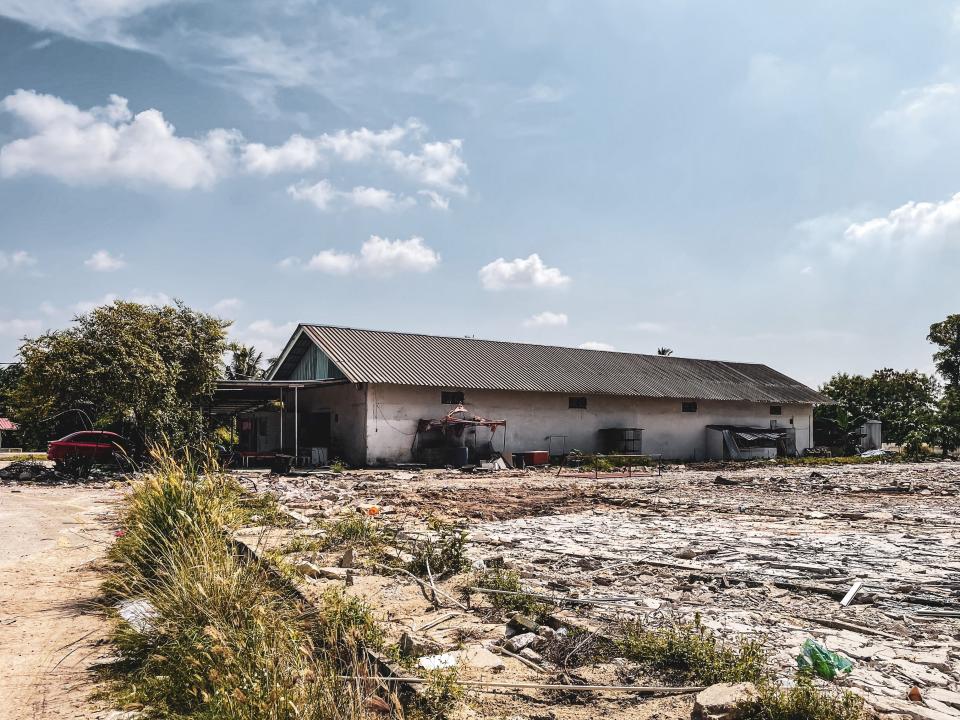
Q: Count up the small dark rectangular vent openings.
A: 4